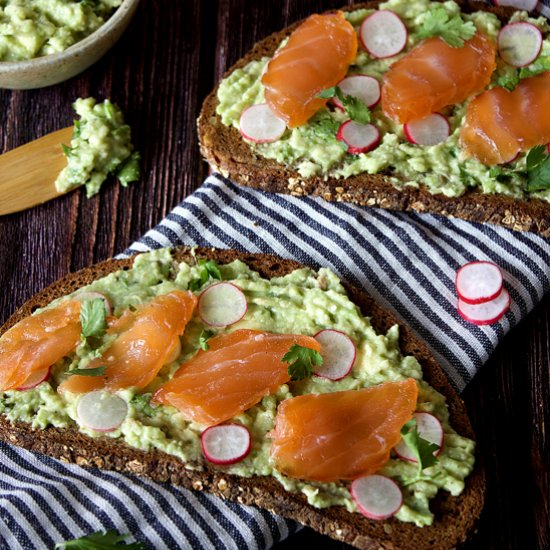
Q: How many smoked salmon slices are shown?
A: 7